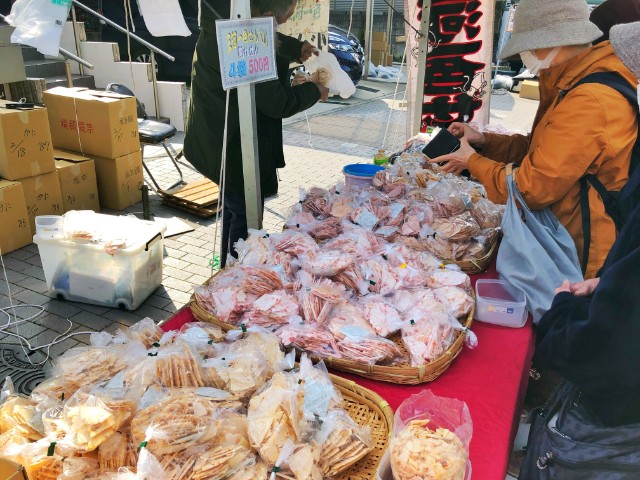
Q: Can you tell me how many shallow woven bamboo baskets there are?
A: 3